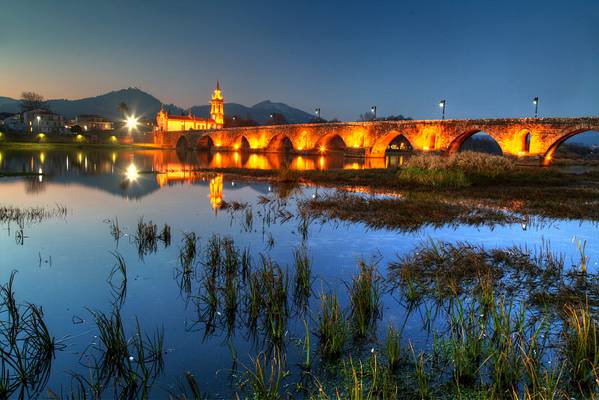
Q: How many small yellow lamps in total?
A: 4